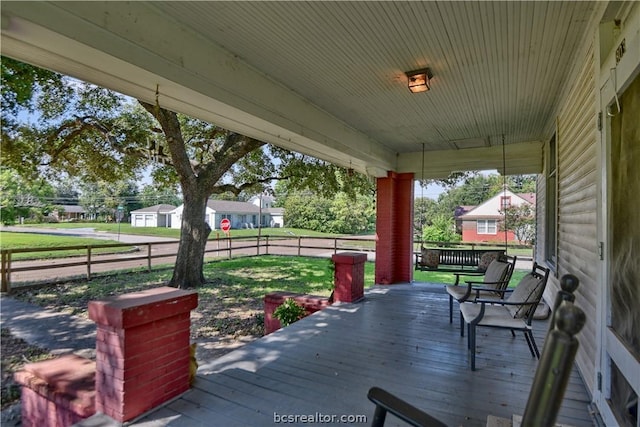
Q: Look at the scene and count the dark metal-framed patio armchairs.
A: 2